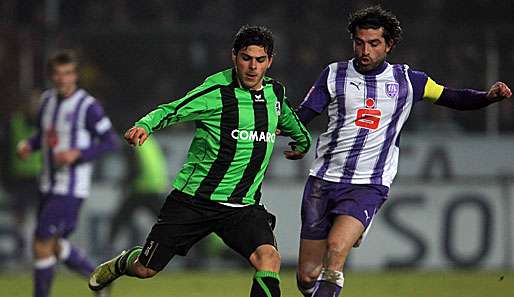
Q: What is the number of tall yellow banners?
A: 0